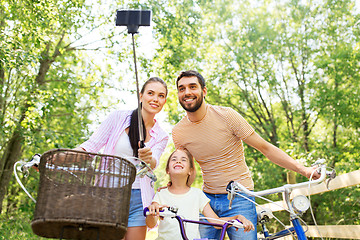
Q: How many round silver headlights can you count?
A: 1